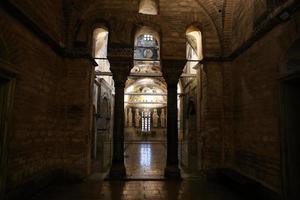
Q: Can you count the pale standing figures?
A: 4